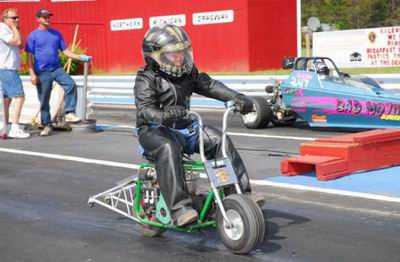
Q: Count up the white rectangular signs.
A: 4